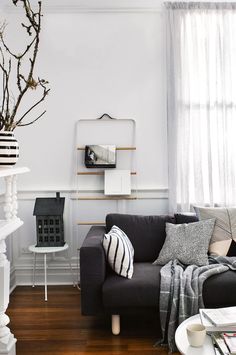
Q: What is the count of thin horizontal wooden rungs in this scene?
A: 4